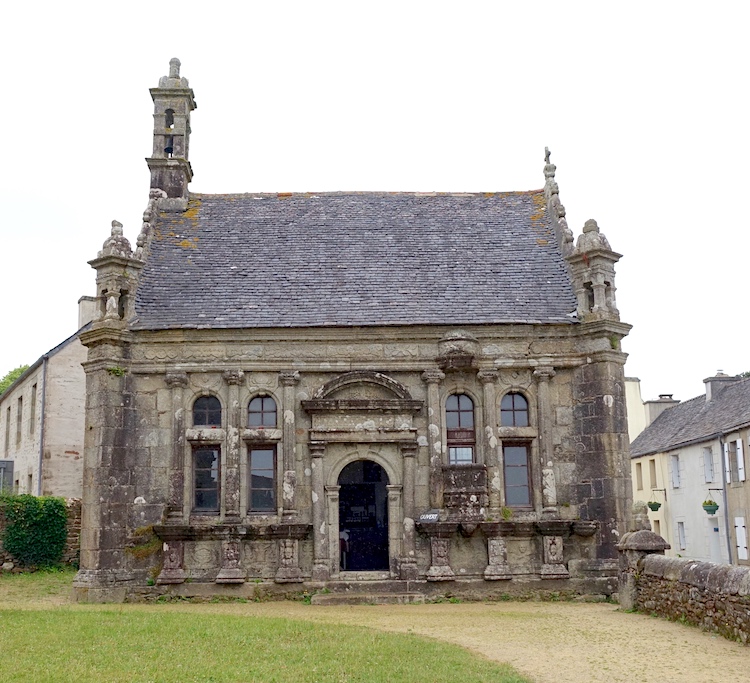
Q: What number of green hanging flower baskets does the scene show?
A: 2